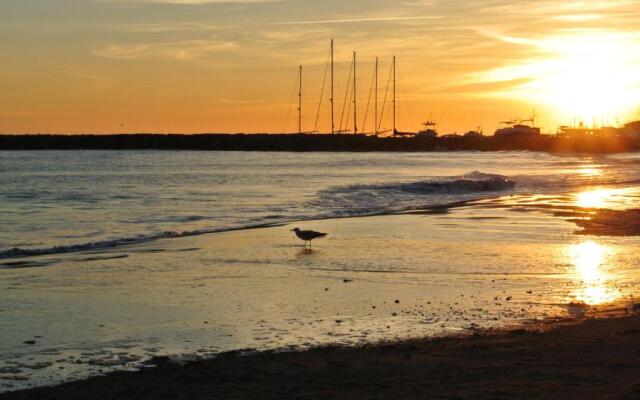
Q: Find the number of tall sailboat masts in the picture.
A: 5